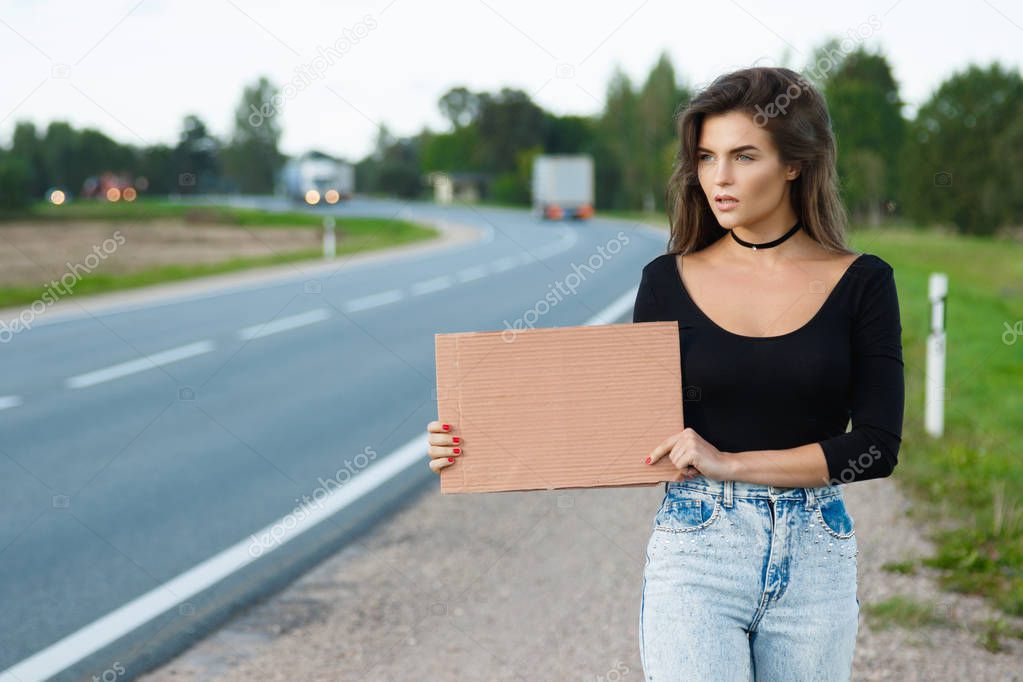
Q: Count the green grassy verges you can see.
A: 2